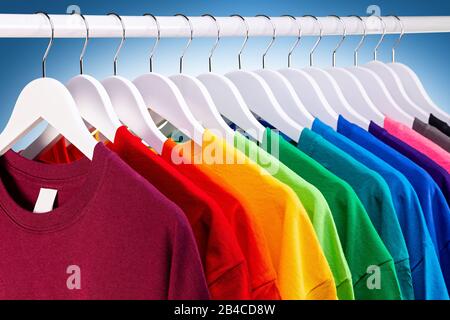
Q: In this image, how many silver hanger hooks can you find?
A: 14